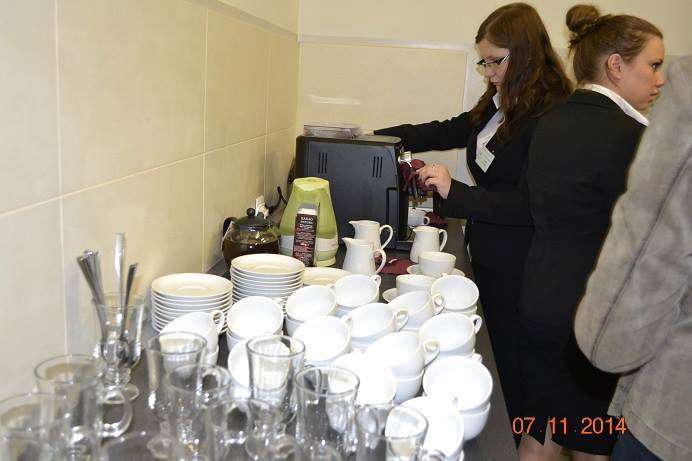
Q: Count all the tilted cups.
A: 14